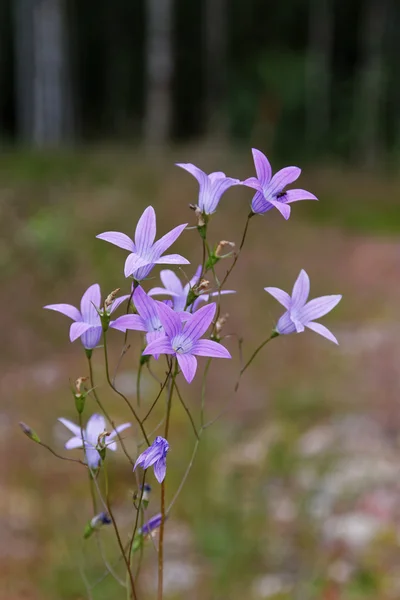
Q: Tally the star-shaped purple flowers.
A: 9